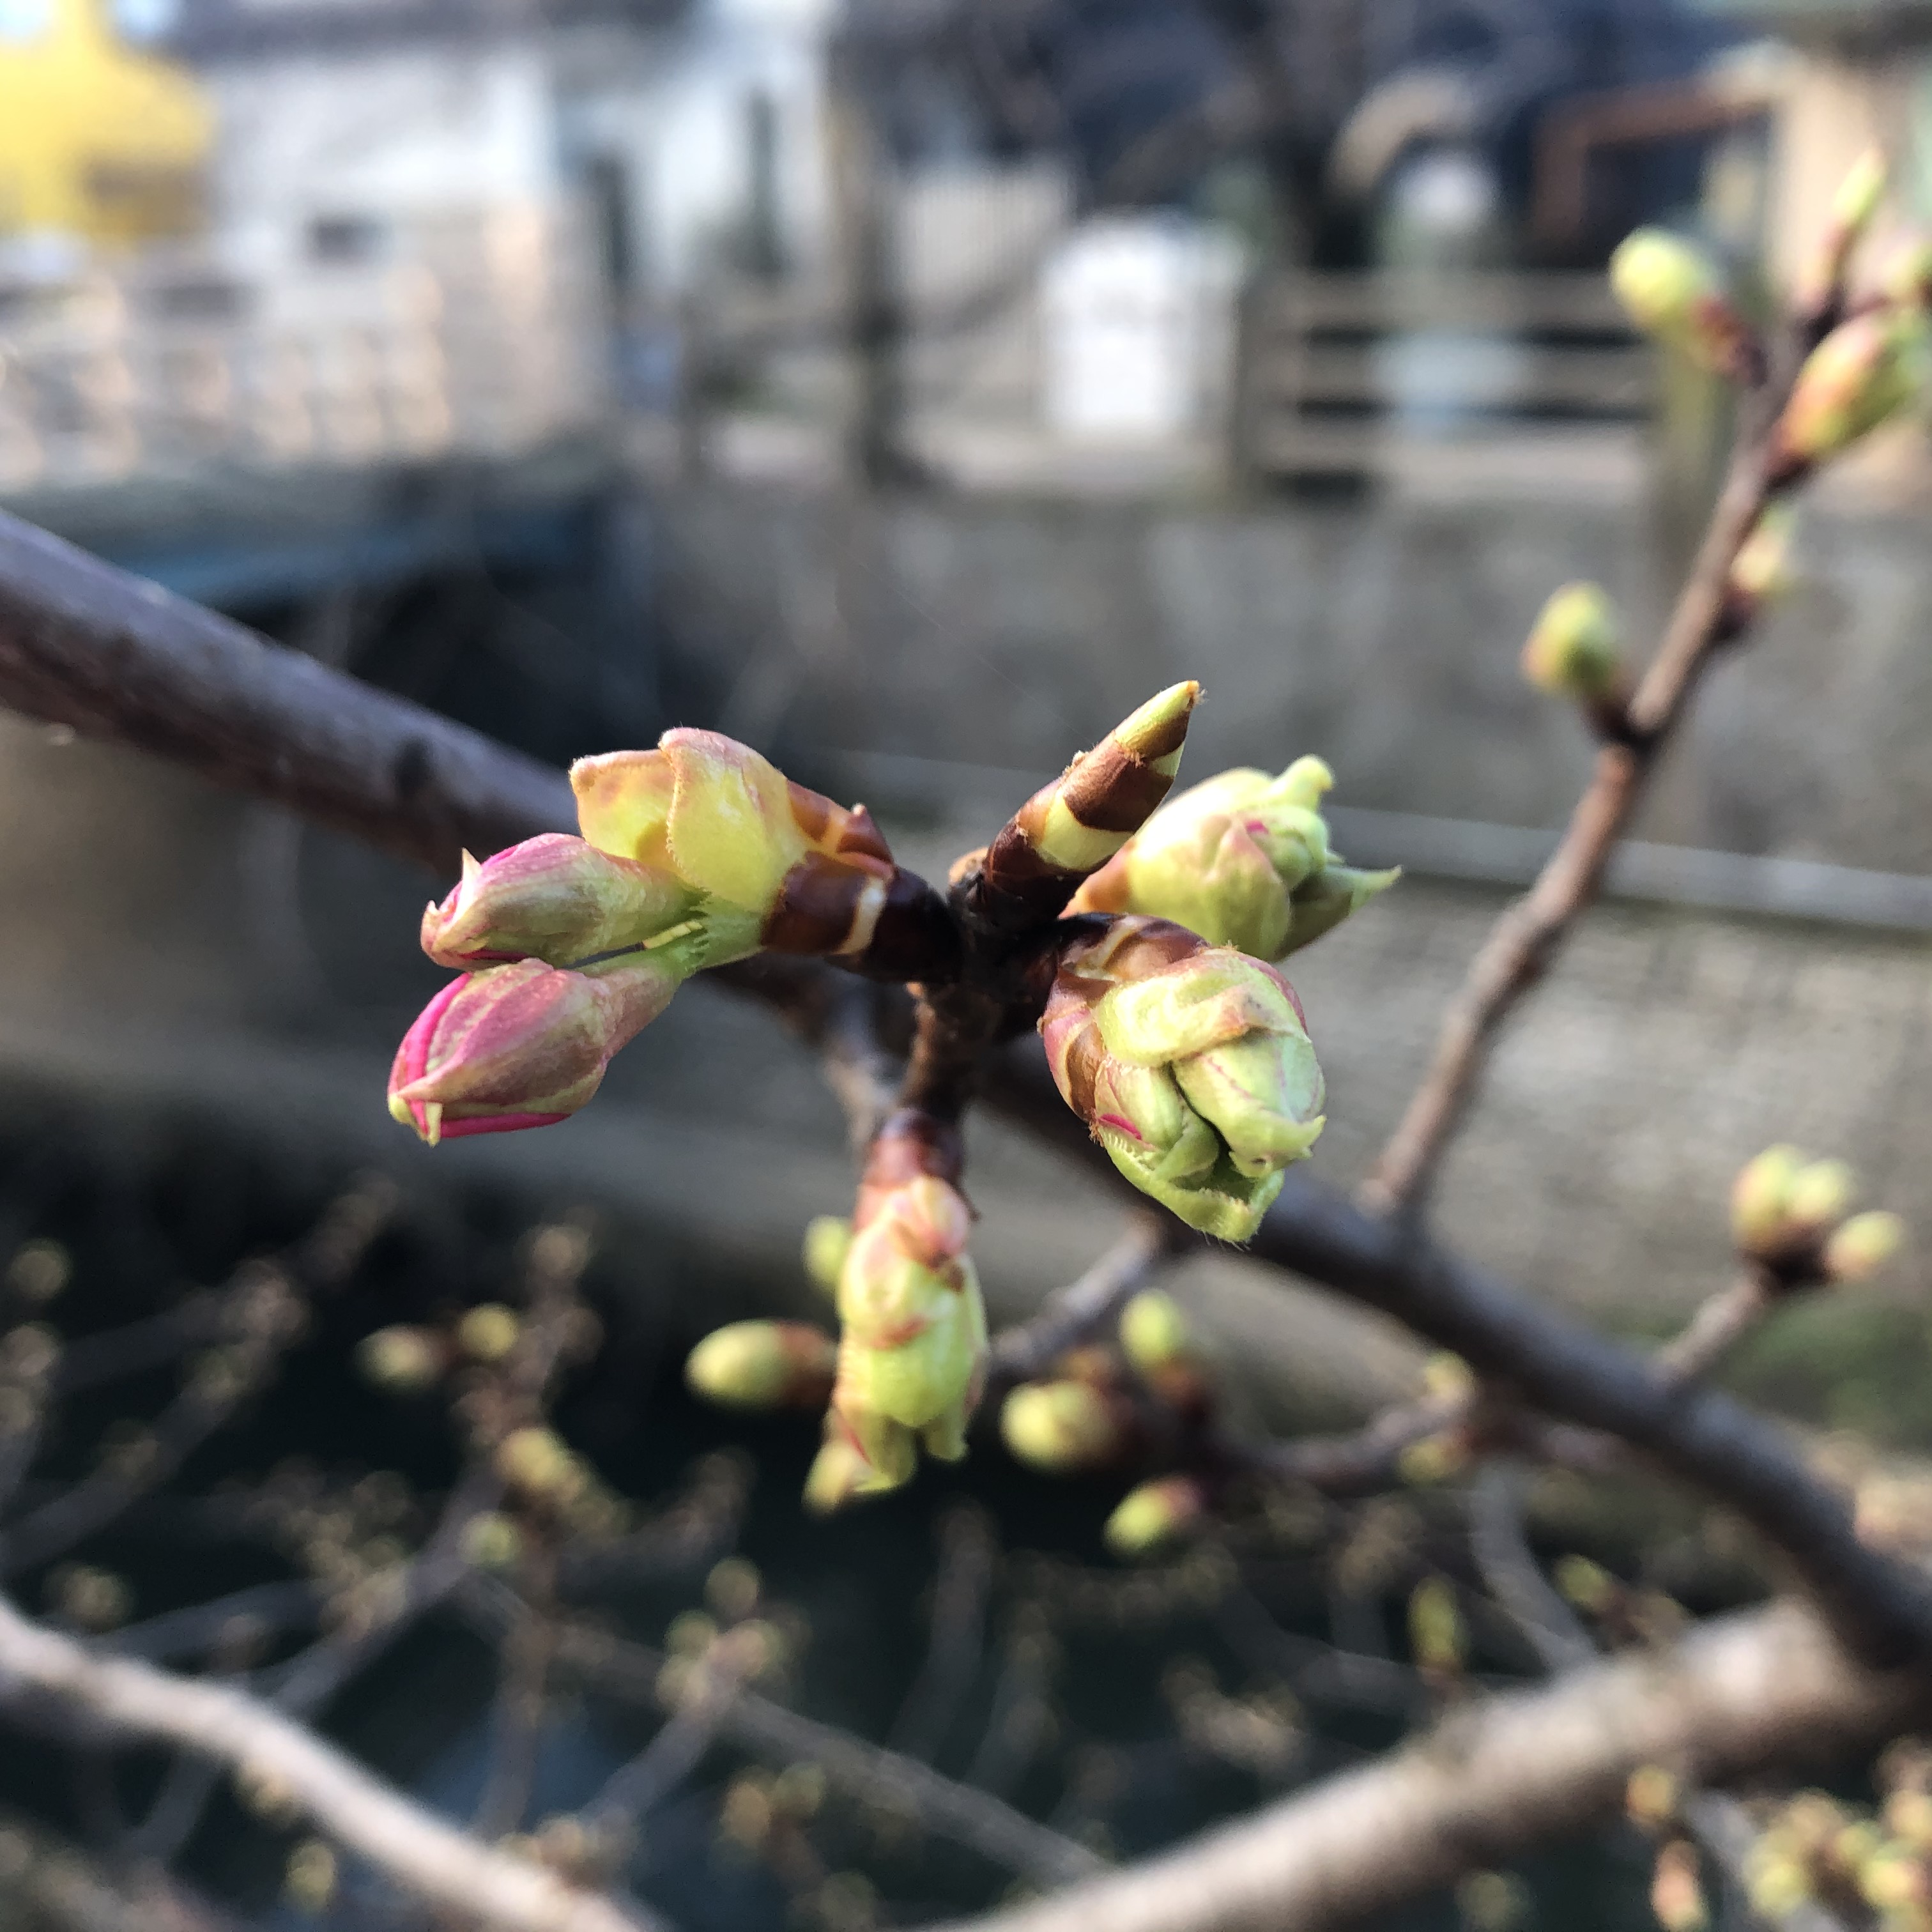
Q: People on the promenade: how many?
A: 0